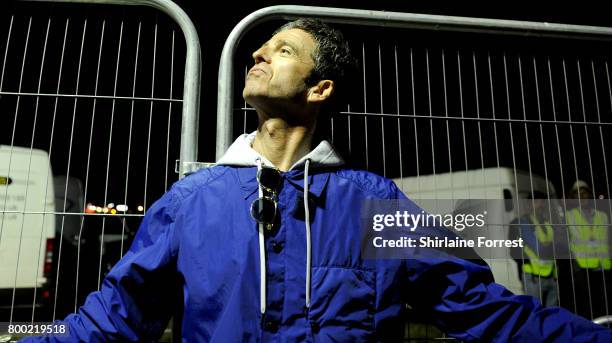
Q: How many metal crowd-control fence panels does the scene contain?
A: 2